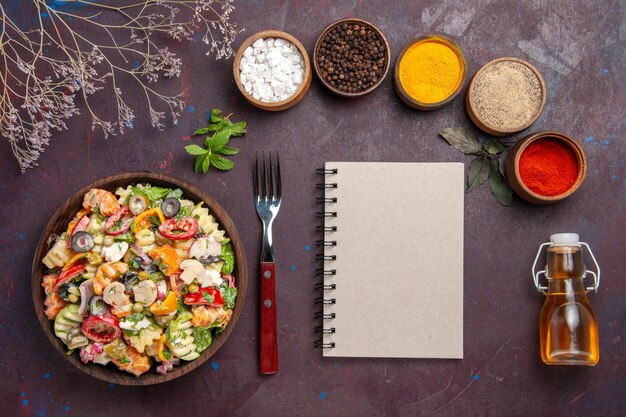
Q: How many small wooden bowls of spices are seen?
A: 5